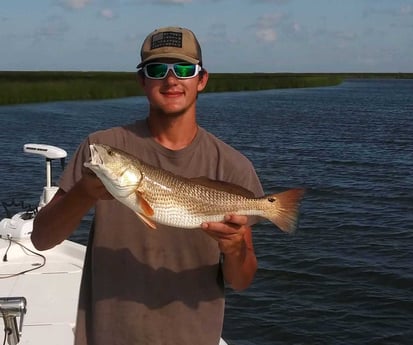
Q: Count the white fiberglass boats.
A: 1